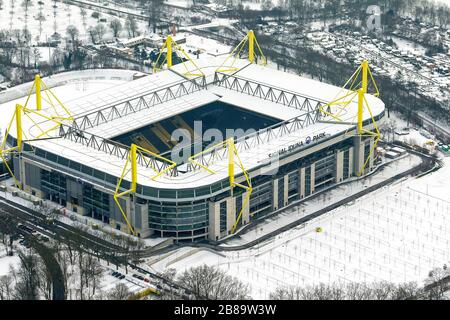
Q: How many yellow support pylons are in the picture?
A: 8